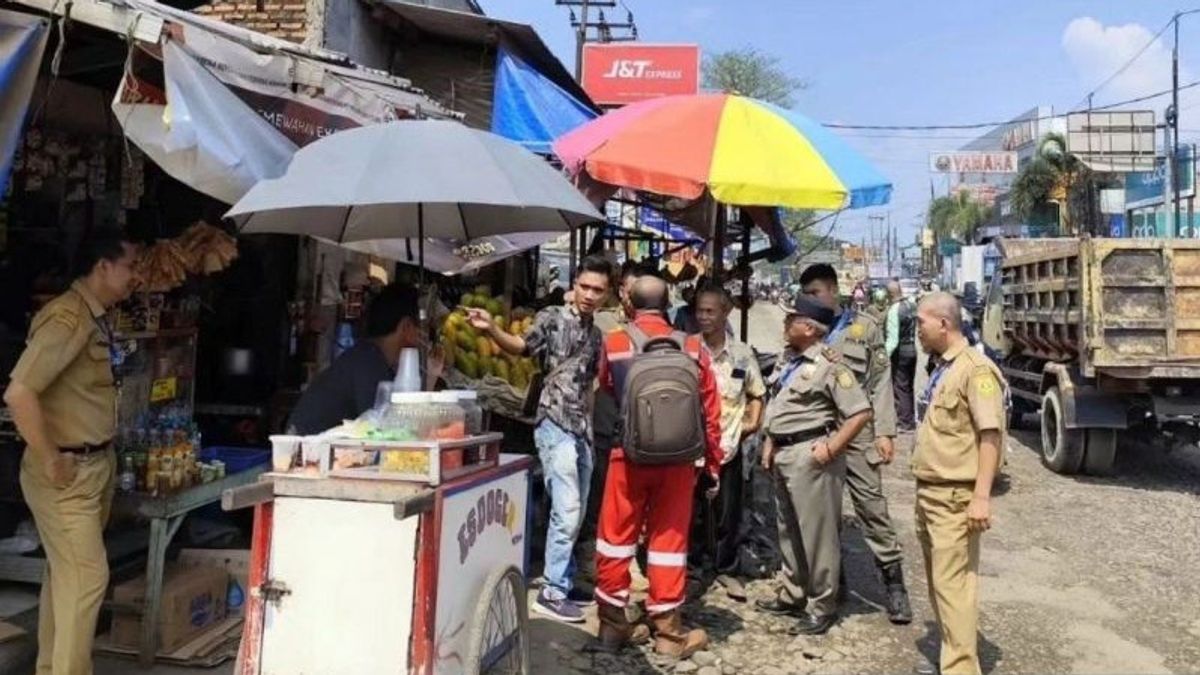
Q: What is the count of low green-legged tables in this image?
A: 1